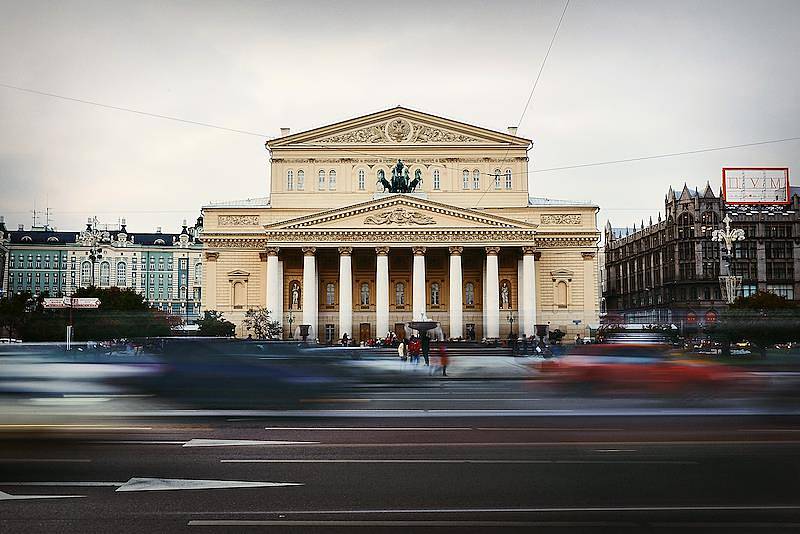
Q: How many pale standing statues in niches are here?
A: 2